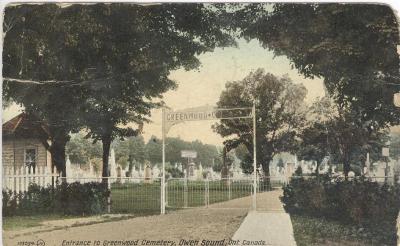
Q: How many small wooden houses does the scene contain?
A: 1